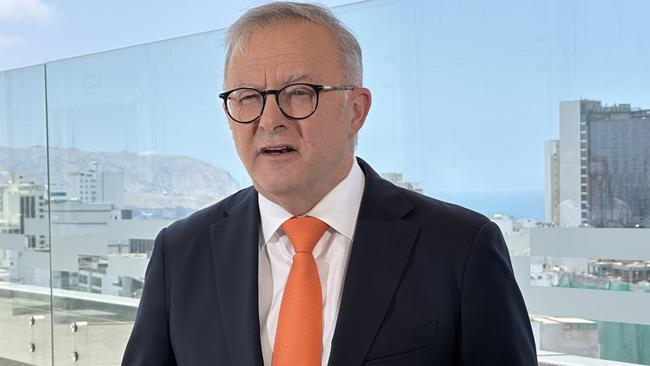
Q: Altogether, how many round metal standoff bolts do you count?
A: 4